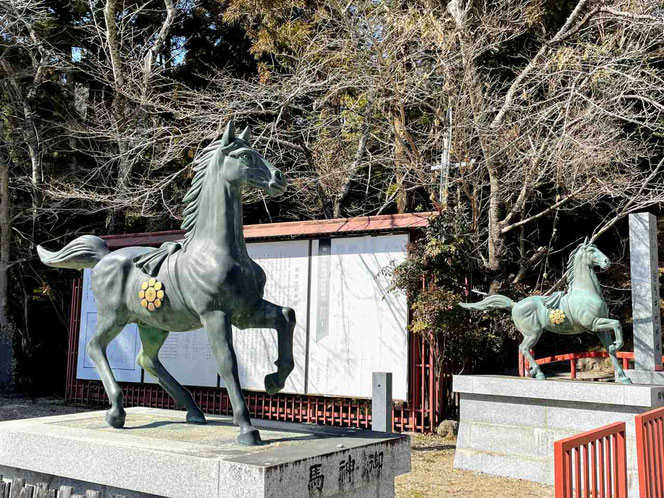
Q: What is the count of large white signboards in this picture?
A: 4